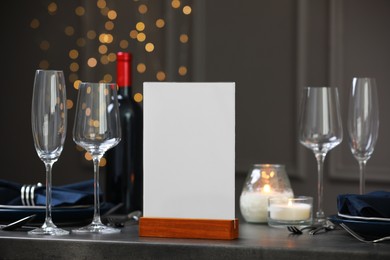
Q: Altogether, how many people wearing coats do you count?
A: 0